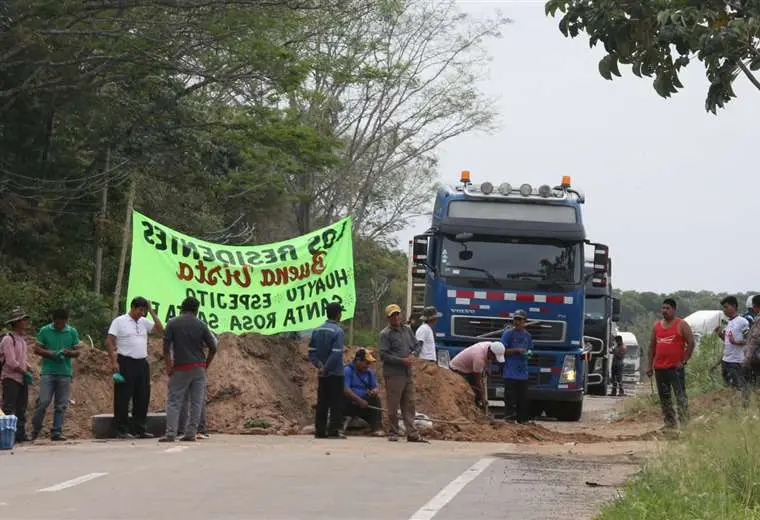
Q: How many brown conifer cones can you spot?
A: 0